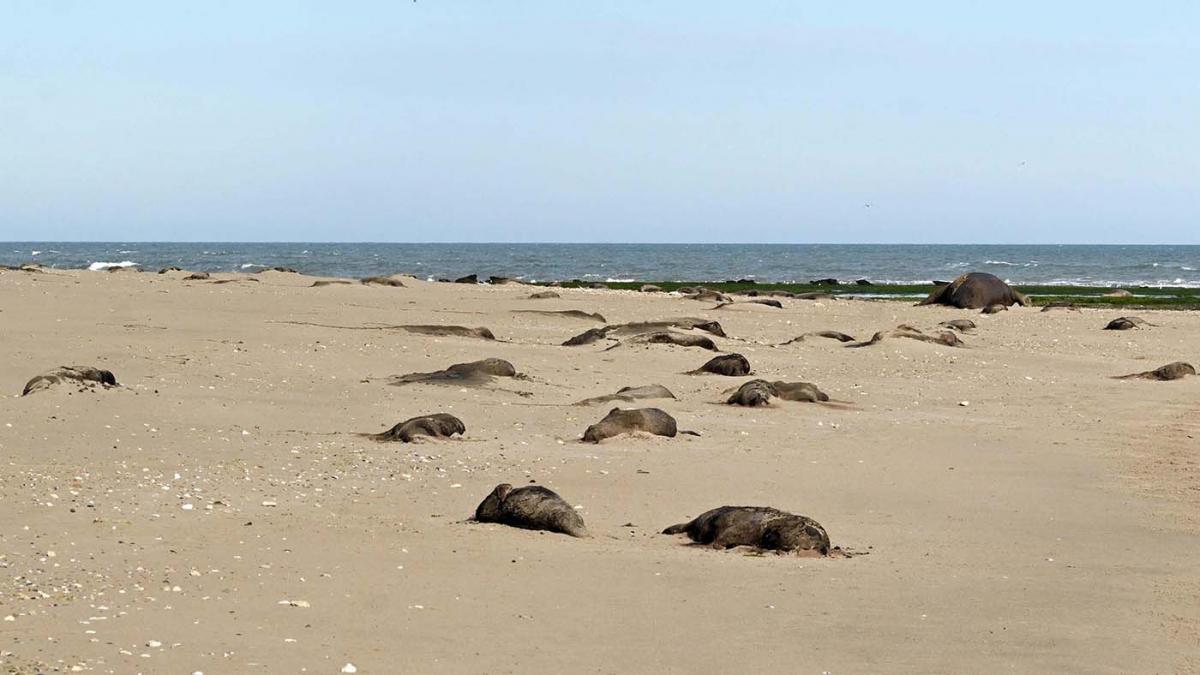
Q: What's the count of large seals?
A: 1